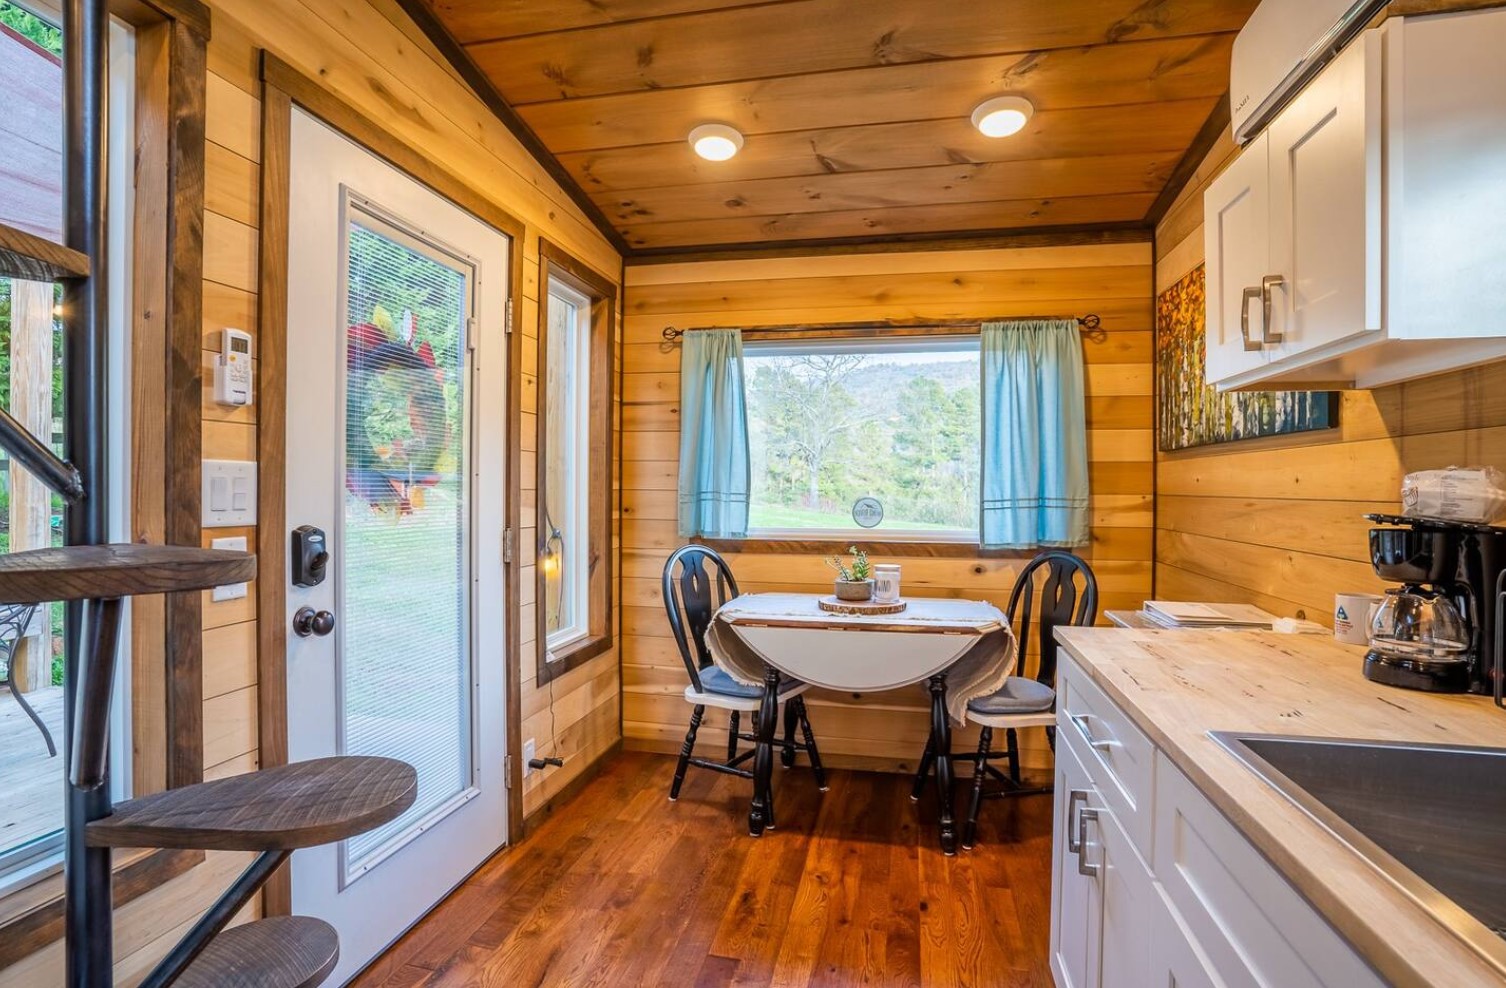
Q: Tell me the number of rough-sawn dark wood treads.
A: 4